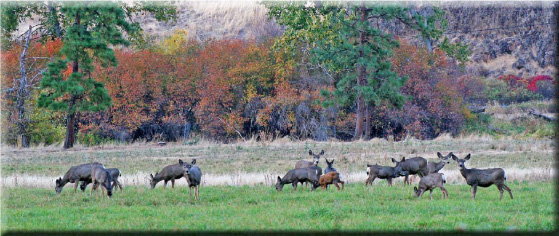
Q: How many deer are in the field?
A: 14